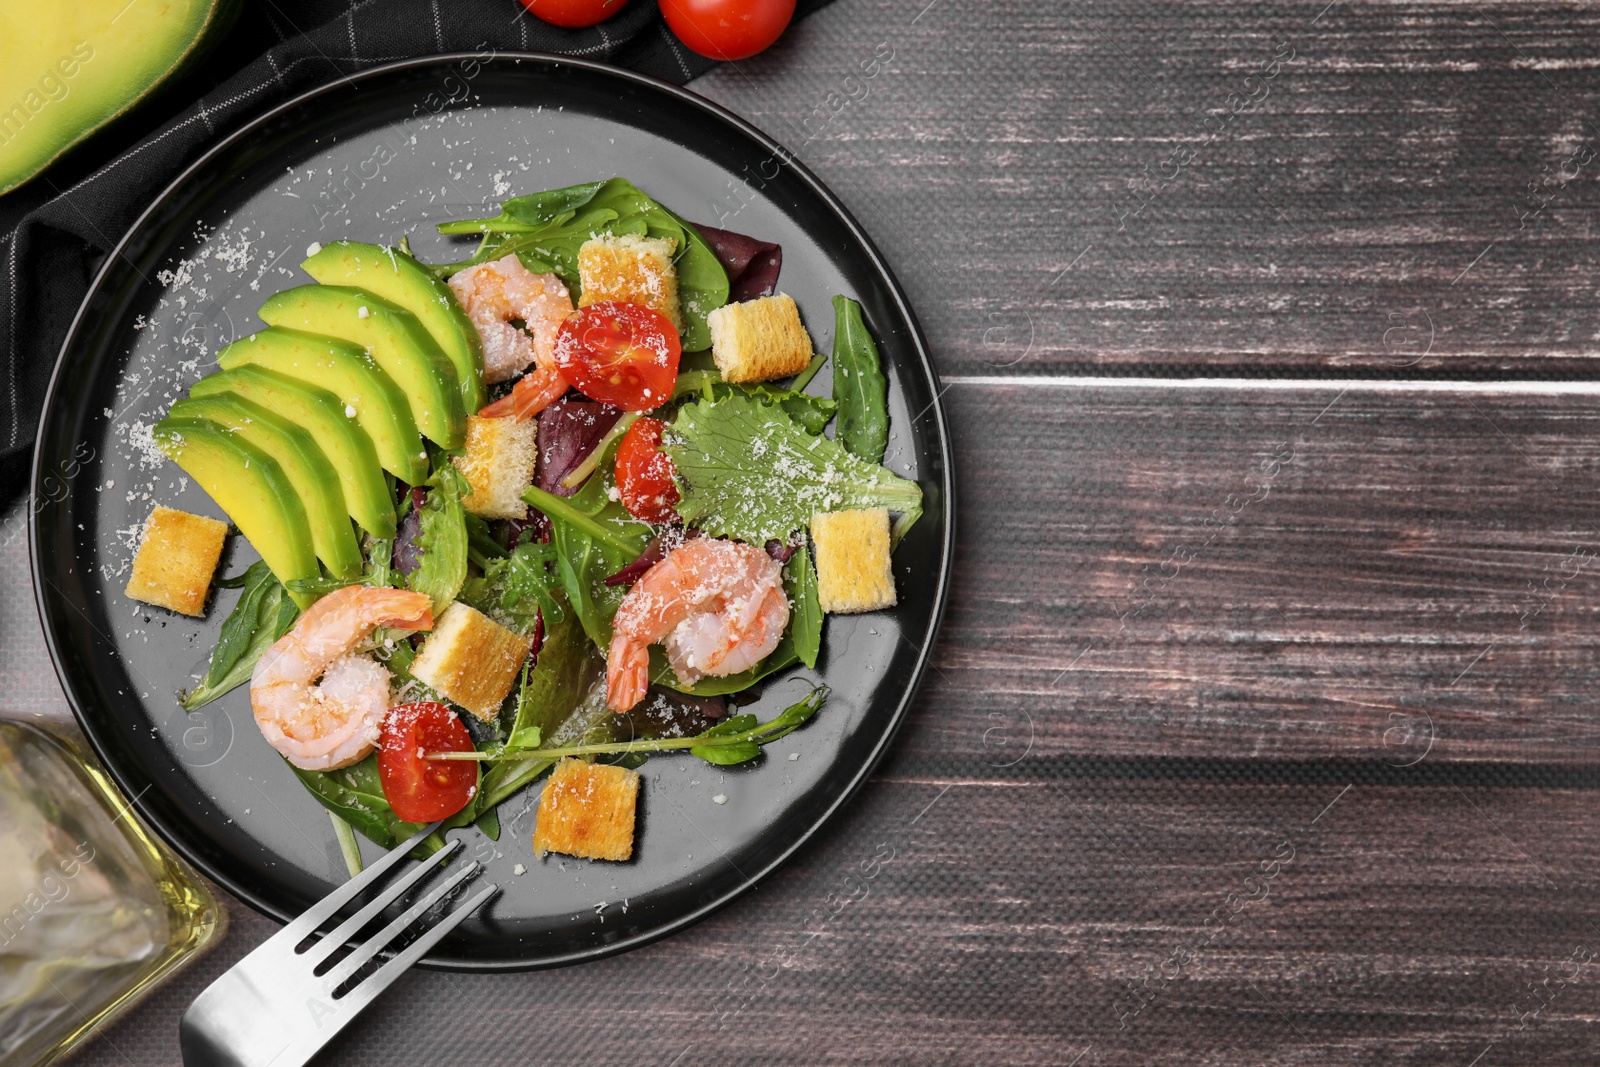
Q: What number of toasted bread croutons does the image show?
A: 7